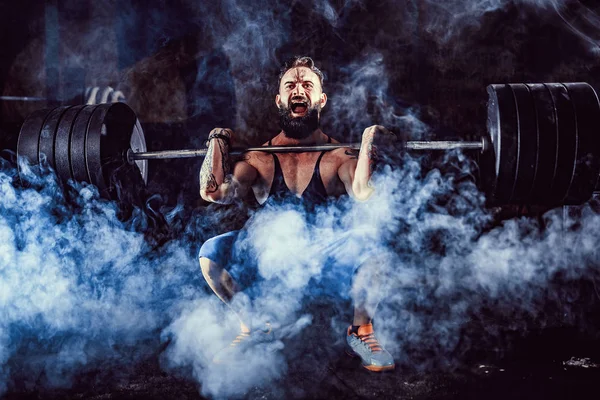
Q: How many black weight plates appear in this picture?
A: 10